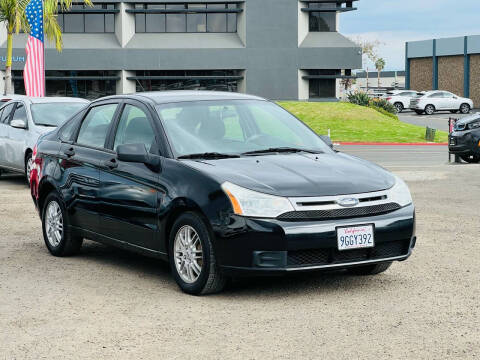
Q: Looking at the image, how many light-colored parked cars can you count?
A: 3